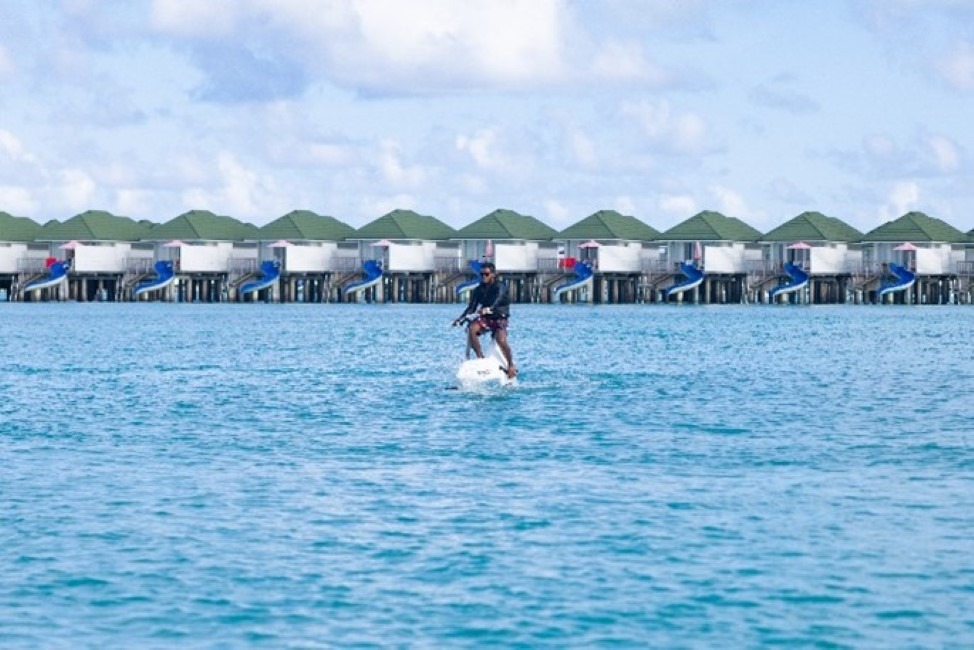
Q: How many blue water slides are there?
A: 9